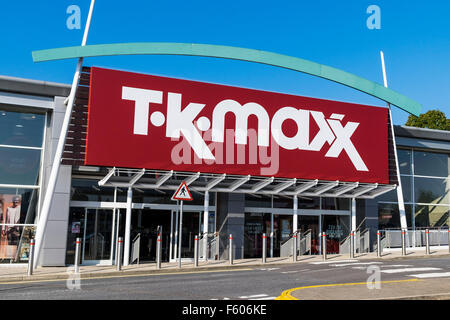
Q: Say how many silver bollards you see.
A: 14